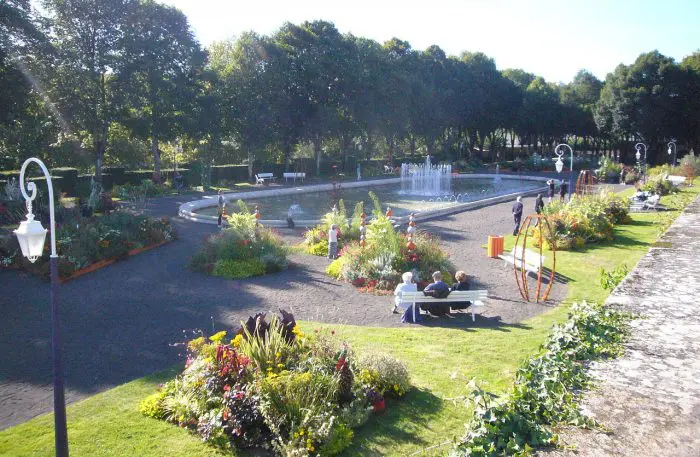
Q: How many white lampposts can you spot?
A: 4